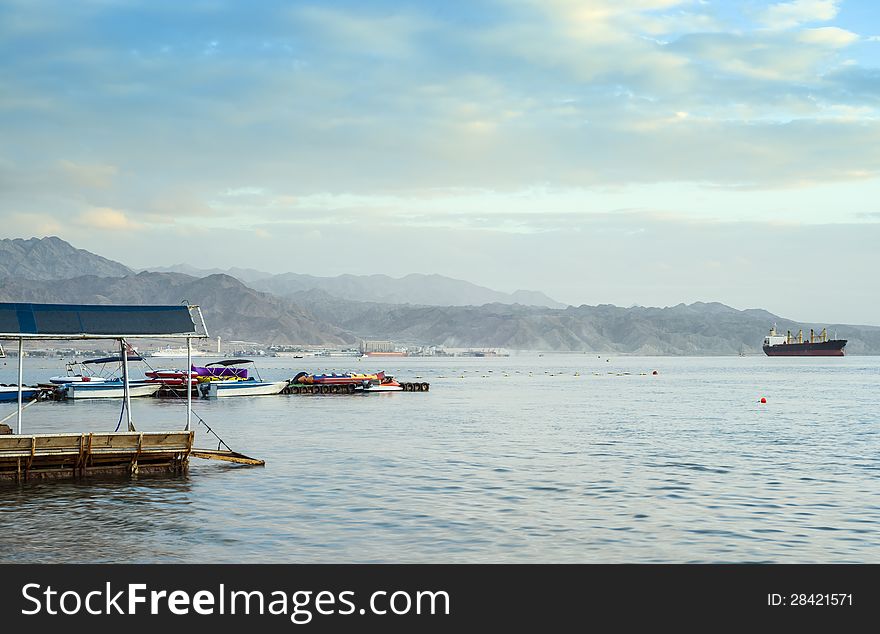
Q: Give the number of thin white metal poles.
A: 3